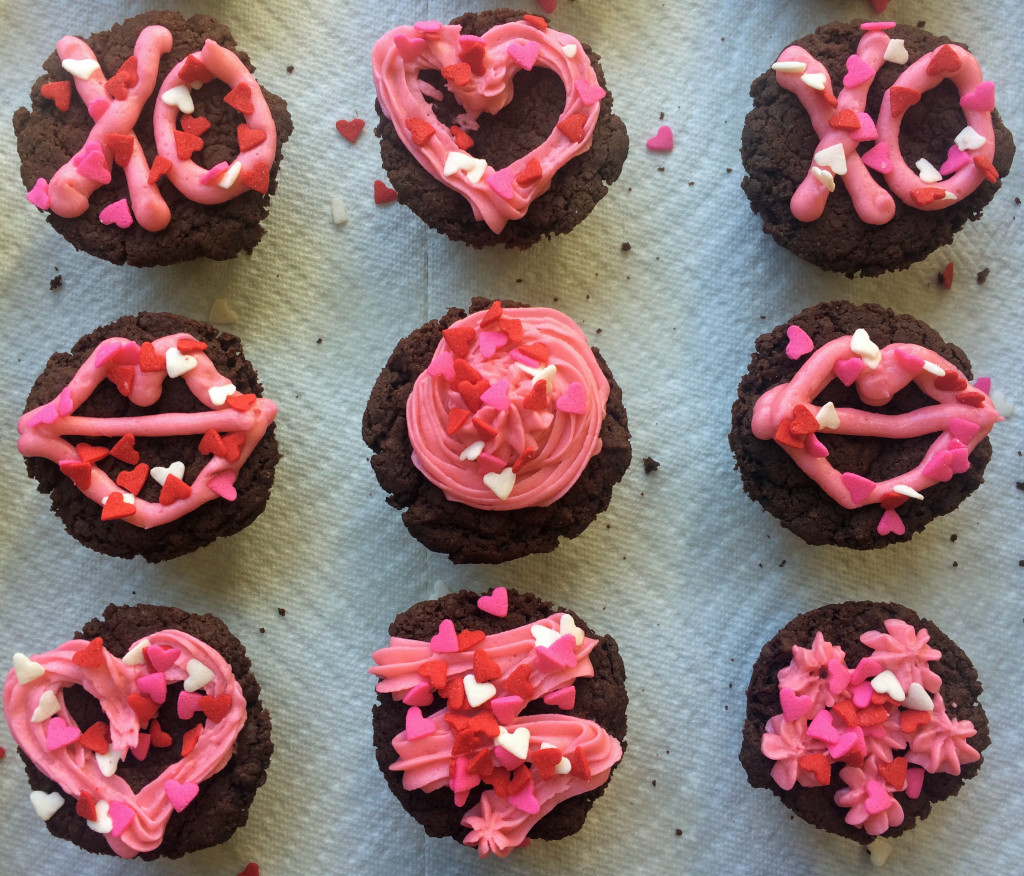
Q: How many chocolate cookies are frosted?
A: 9